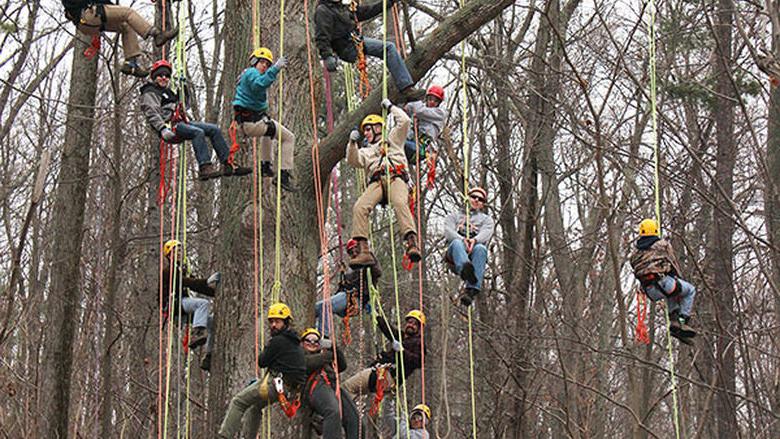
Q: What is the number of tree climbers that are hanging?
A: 14